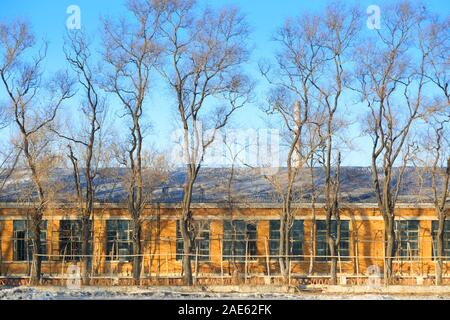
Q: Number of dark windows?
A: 9